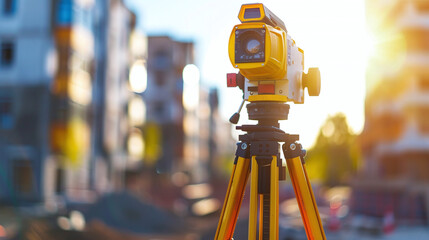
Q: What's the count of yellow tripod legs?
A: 3